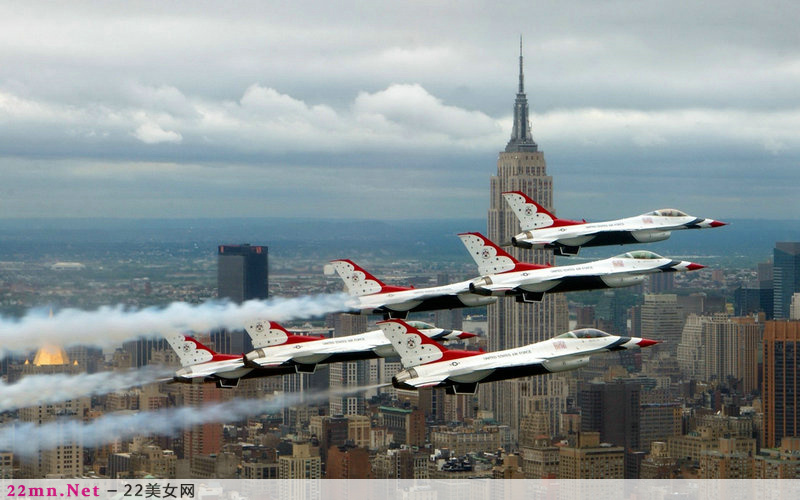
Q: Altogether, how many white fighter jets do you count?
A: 6